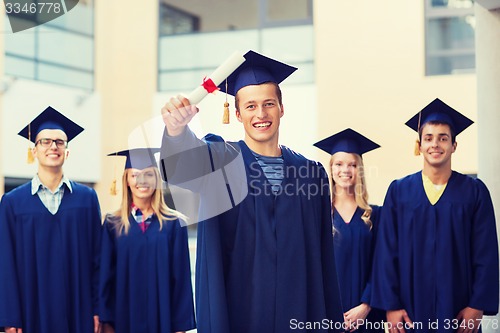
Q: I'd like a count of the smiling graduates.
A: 5